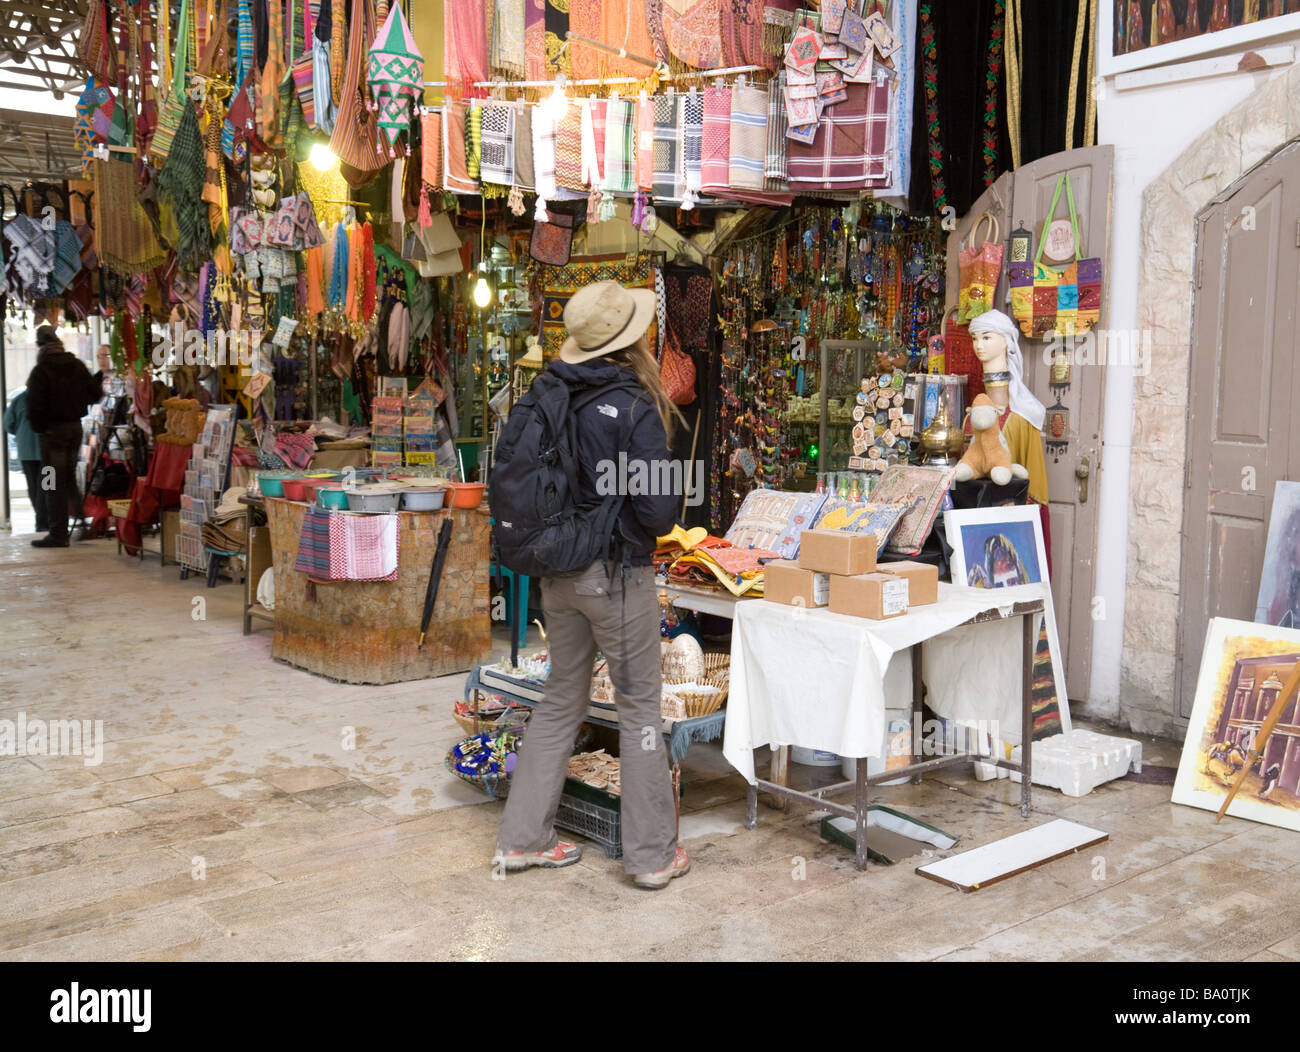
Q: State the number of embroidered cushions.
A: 3